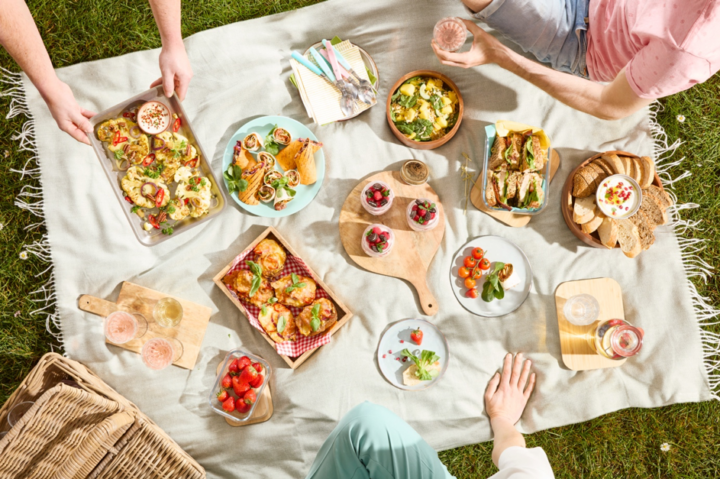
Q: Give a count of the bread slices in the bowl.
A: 15